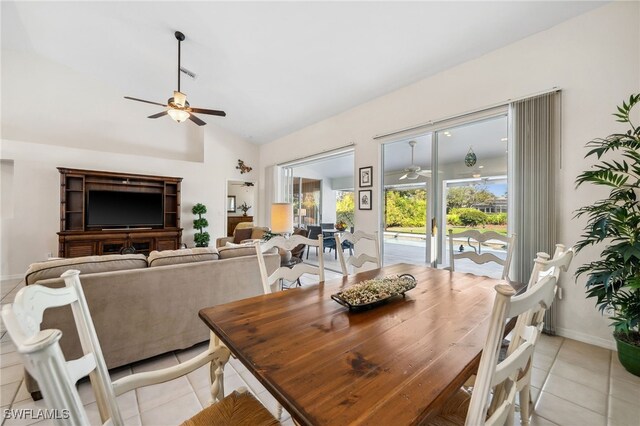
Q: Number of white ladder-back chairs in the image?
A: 6